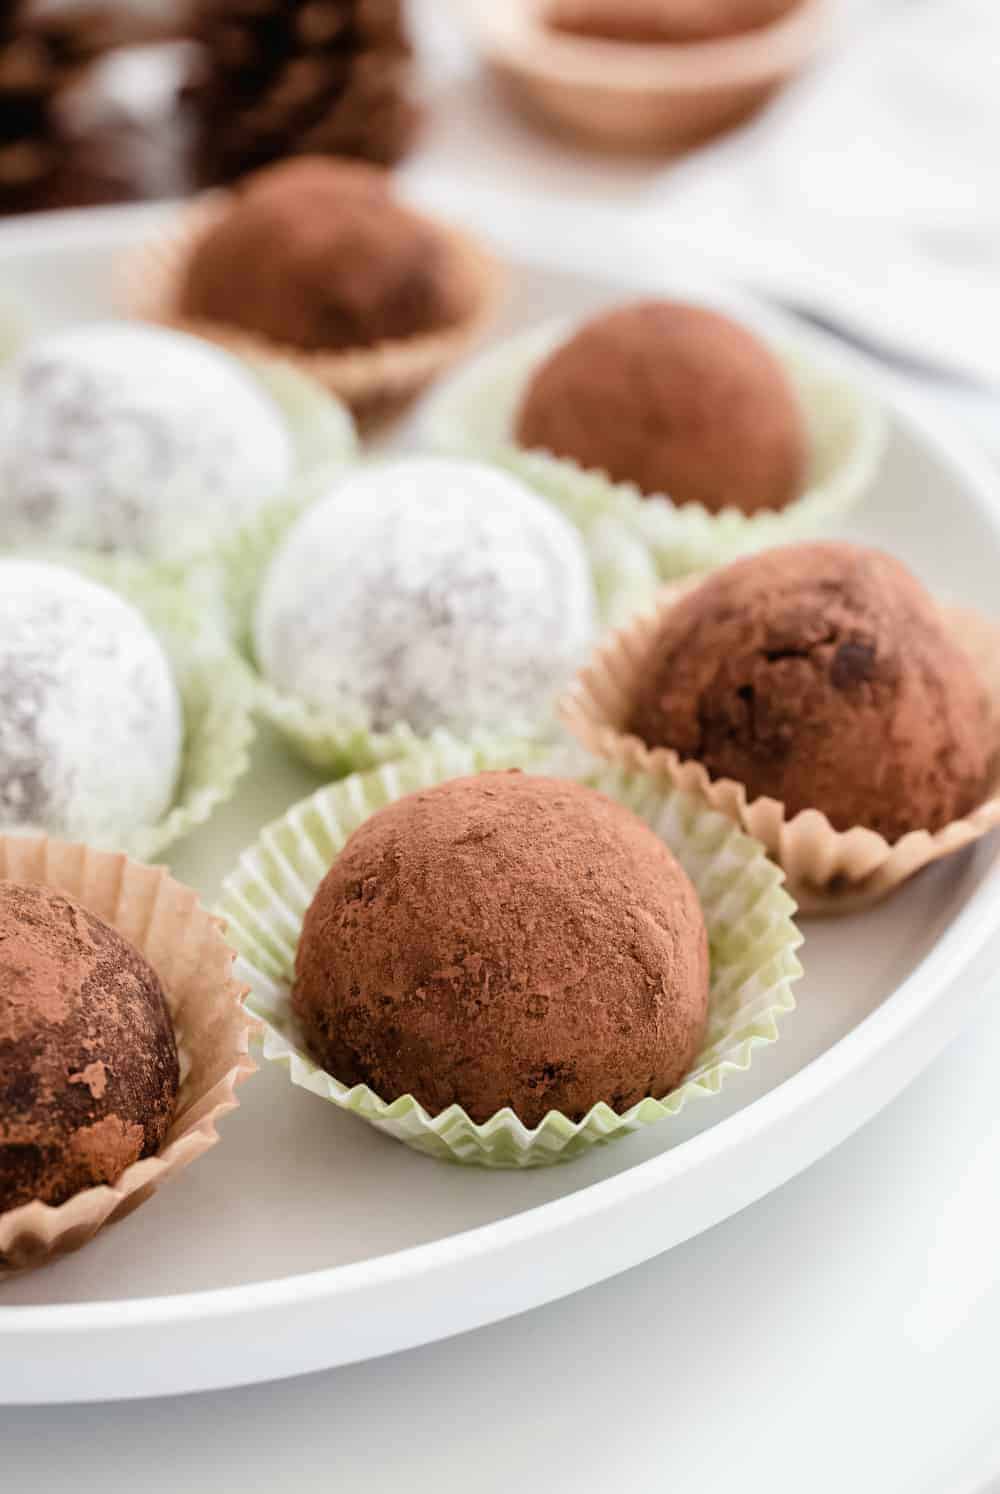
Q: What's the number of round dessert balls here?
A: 8